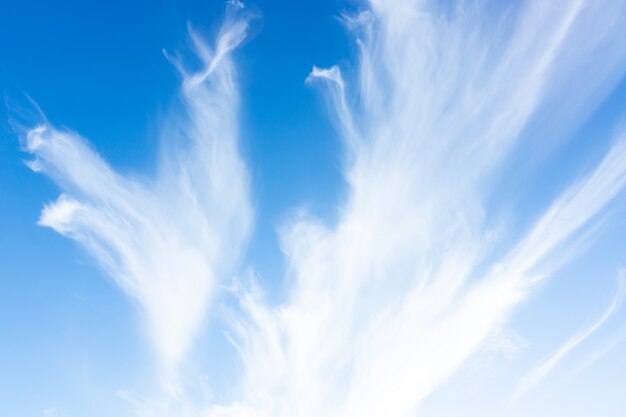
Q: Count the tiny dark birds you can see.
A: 0